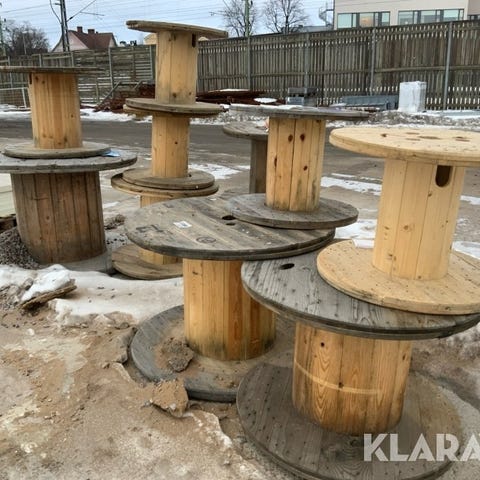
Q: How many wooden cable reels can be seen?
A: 10